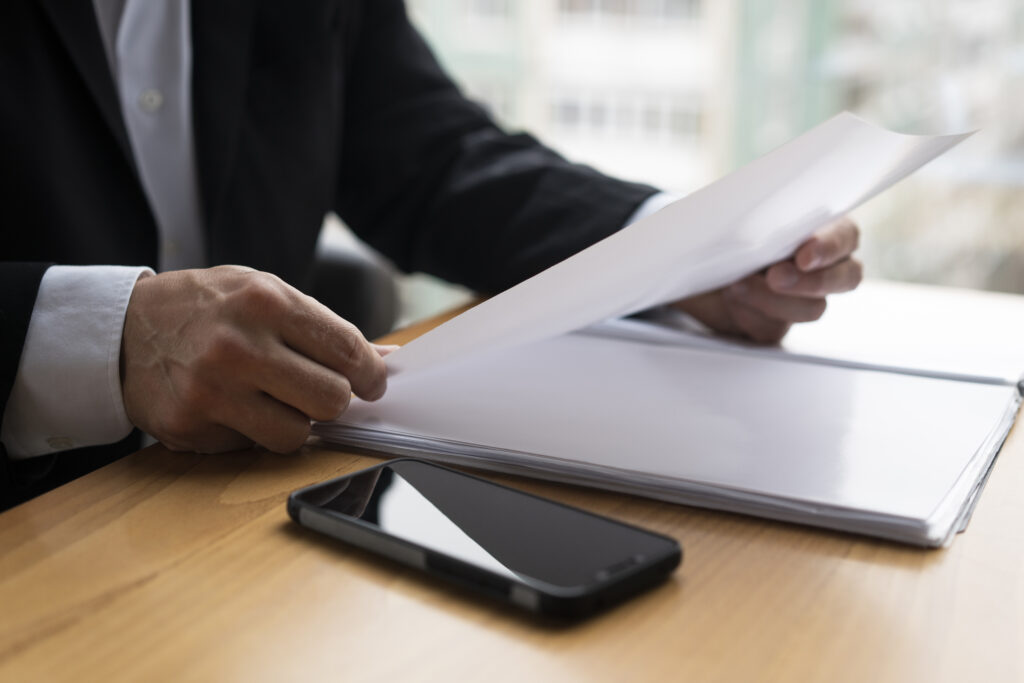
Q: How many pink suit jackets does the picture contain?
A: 0